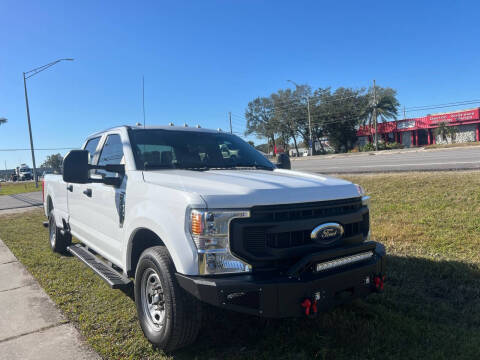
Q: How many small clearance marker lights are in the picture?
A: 5